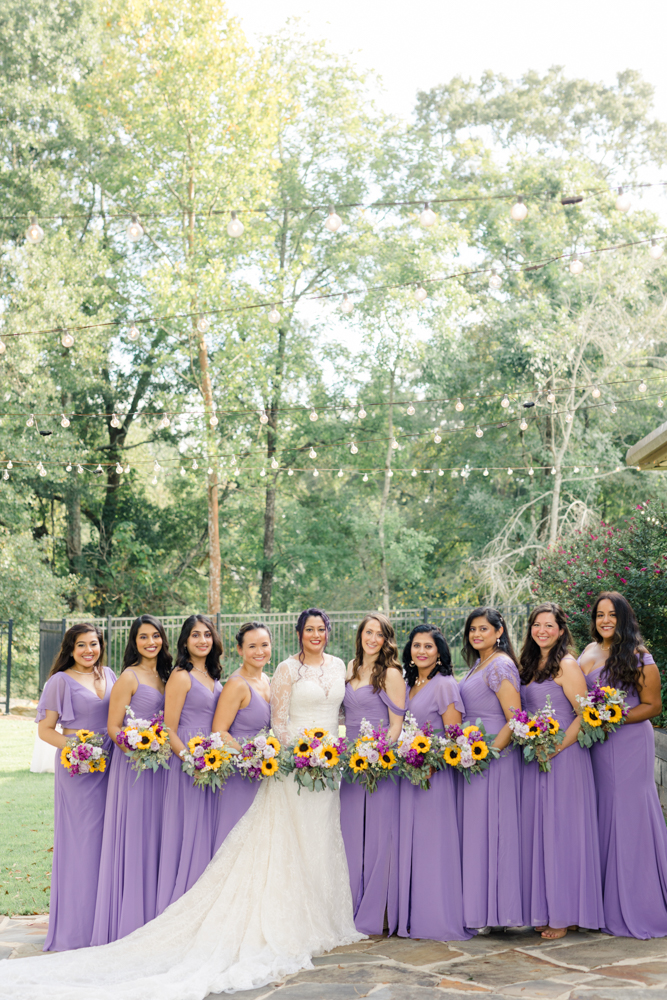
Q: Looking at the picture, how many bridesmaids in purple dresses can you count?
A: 9